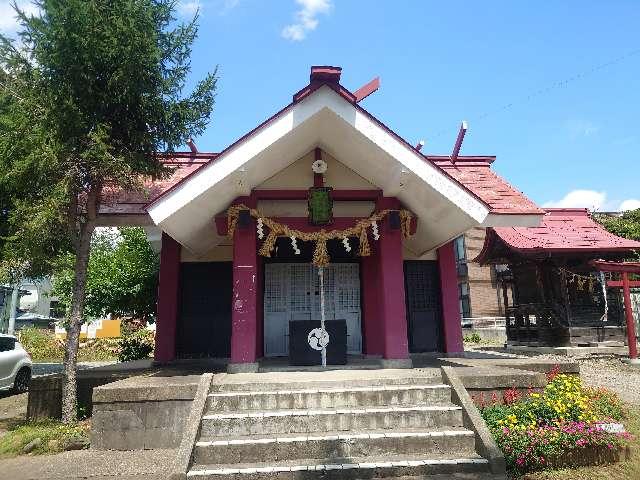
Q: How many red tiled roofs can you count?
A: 2